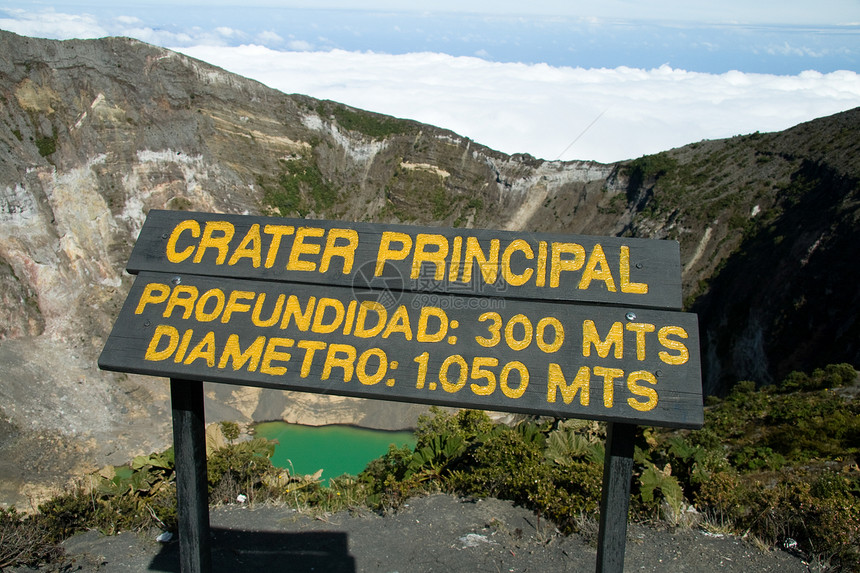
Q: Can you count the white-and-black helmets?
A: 0